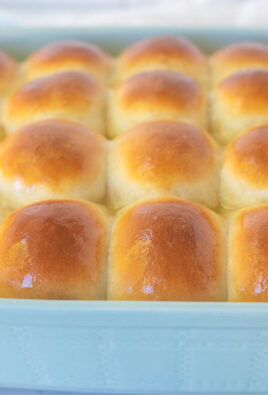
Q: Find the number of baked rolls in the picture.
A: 13